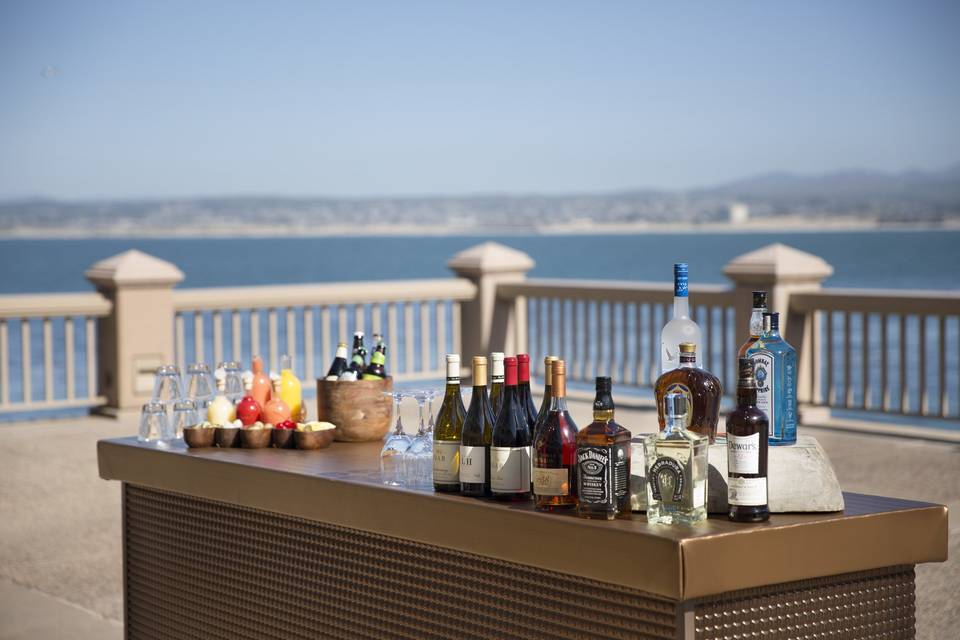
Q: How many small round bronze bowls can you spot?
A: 5